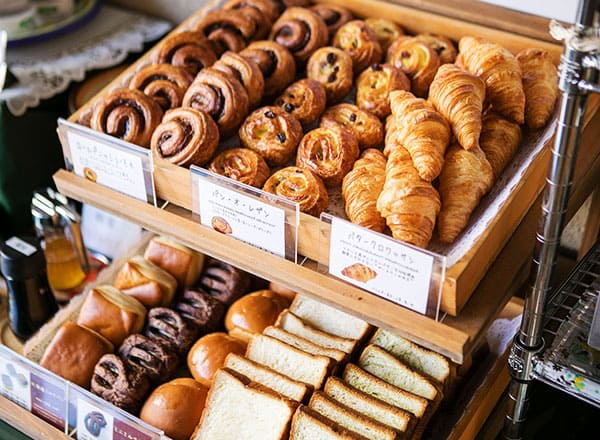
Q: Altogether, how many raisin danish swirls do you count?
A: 12